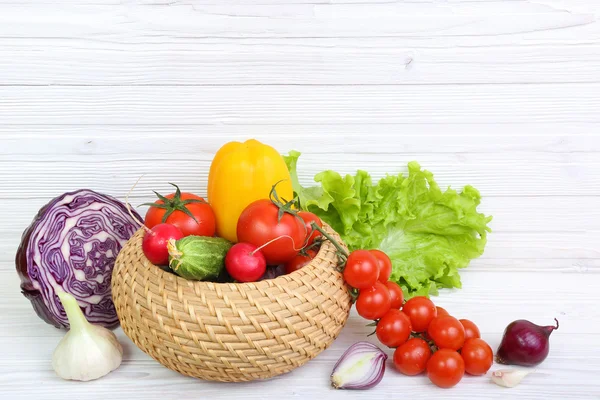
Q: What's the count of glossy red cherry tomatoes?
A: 12